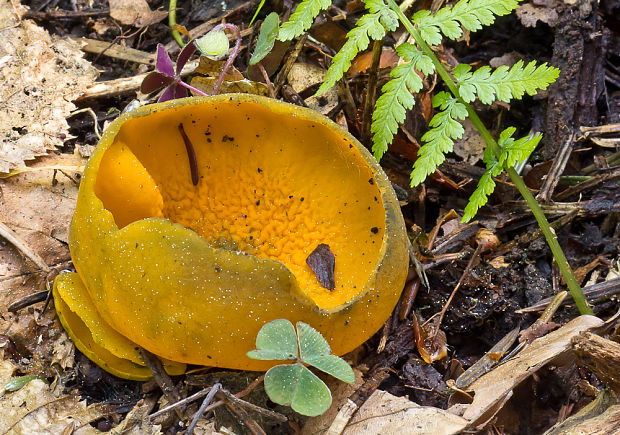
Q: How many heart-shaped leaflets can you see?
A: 3